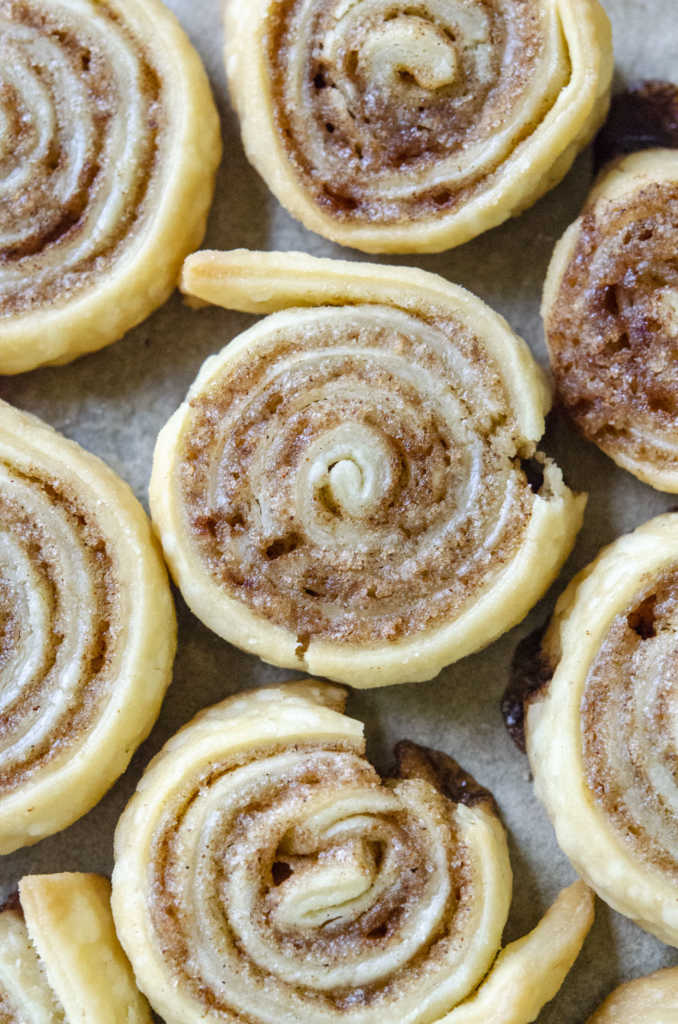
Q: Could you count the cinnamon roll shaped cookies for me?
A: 9